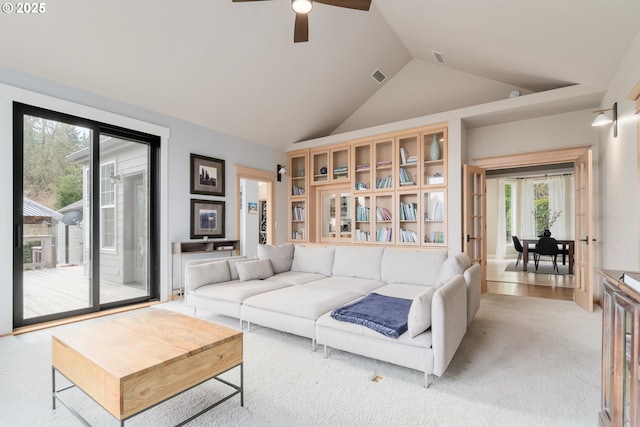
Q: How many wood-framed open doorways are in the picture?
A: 2